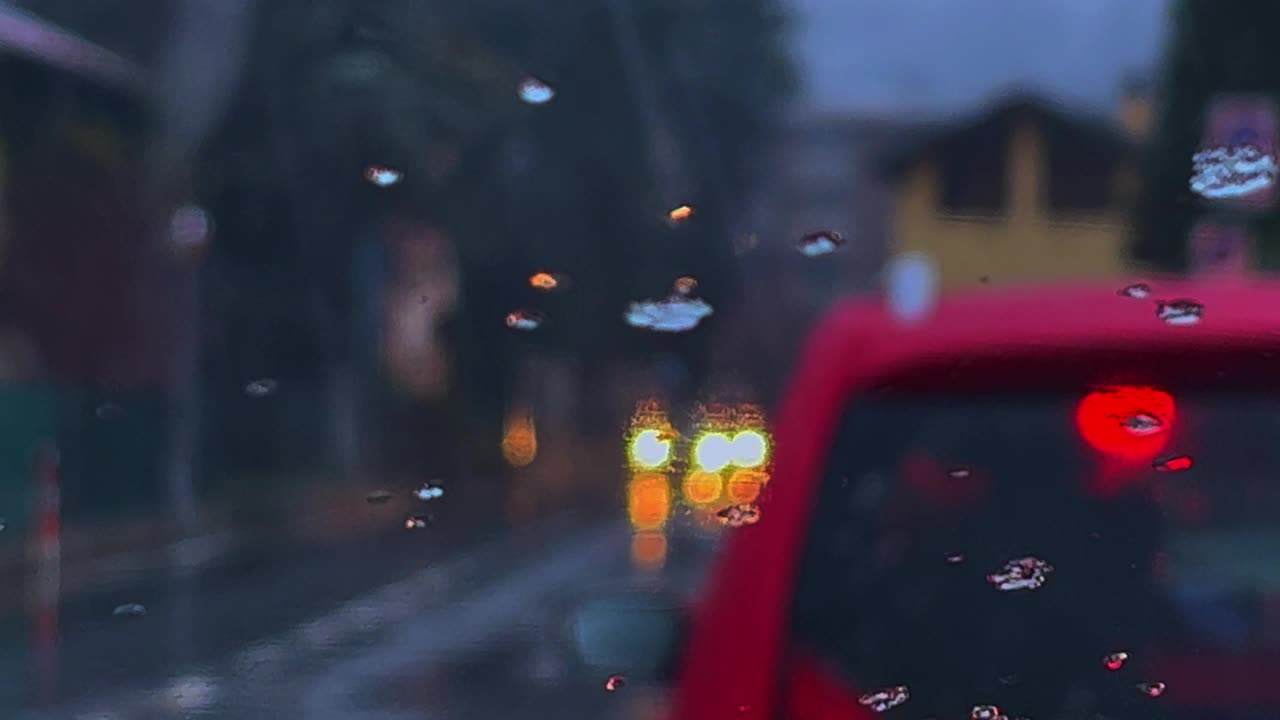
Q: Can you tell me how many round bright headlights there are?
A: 3